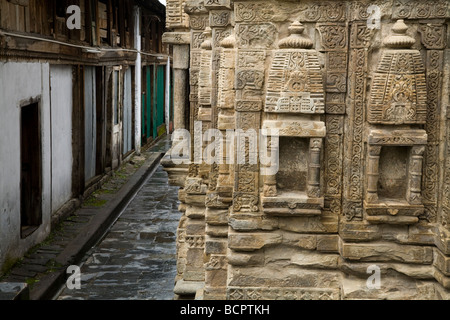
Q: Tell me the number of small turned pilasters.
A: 4